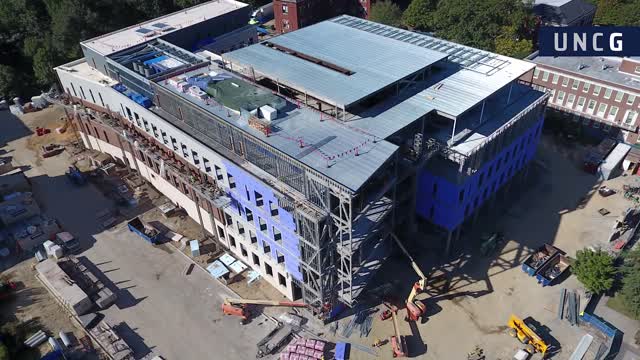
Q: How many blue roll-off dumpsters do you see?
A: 3